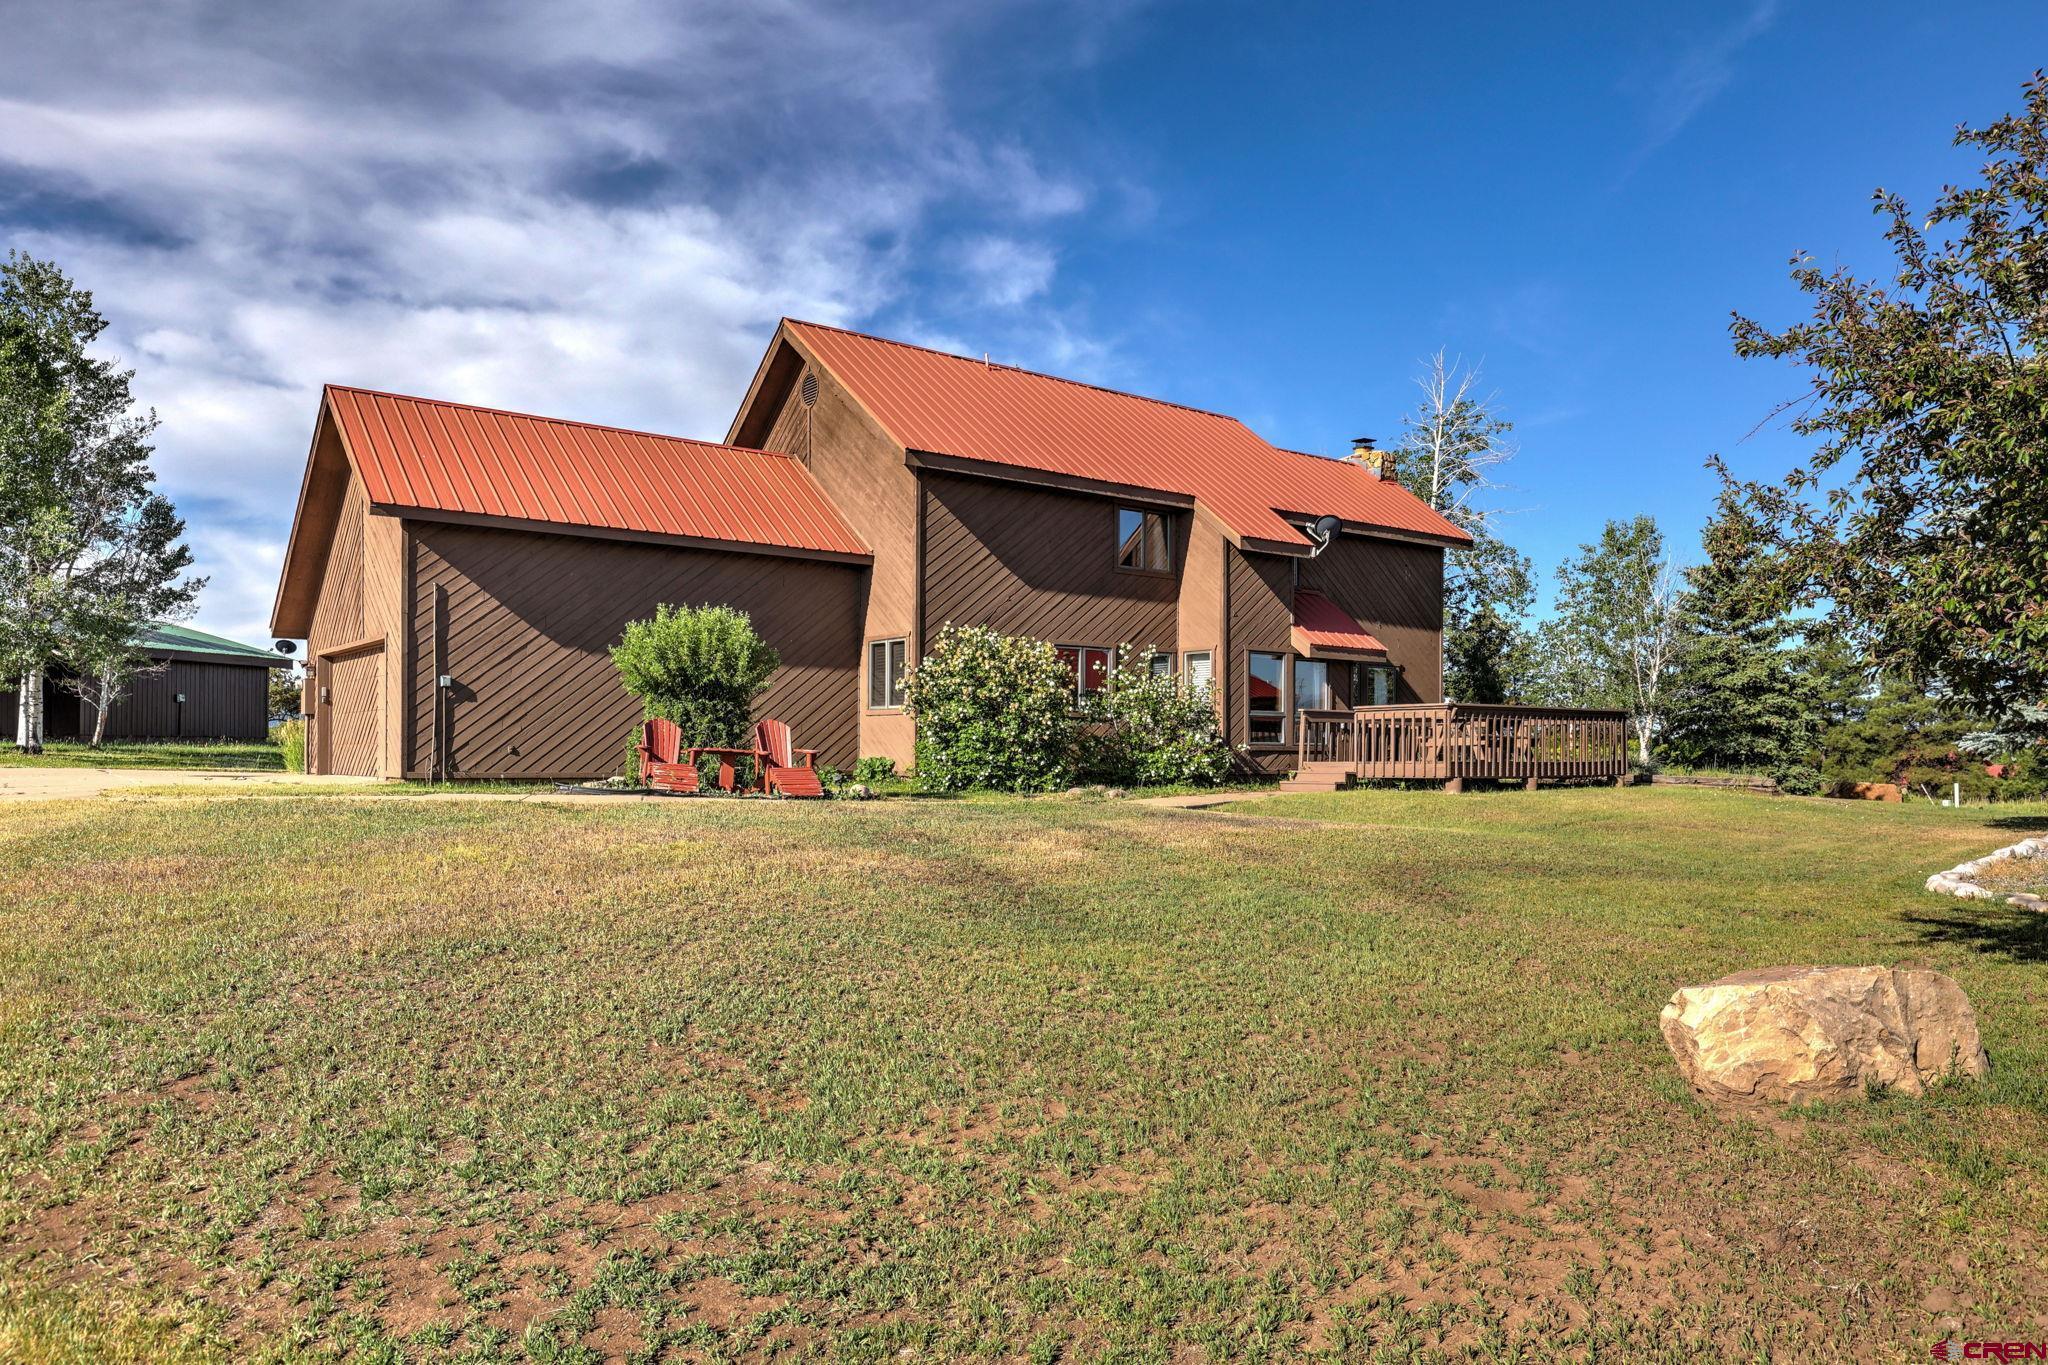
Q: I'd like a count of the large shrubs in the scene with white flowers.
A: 2